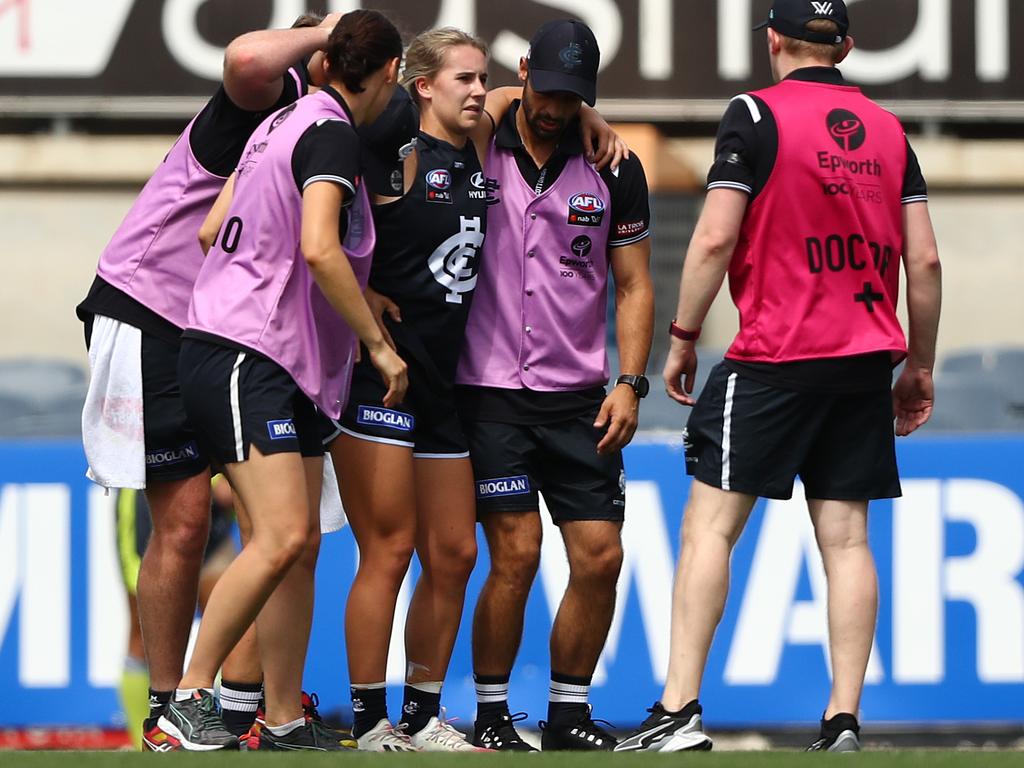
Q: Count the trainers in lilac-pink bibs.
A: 3